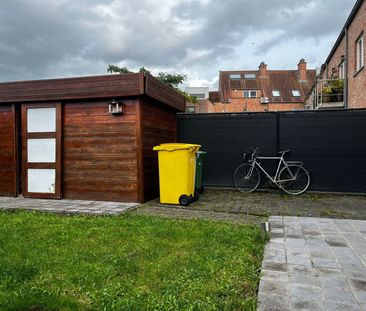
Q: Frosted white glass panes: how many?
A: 3